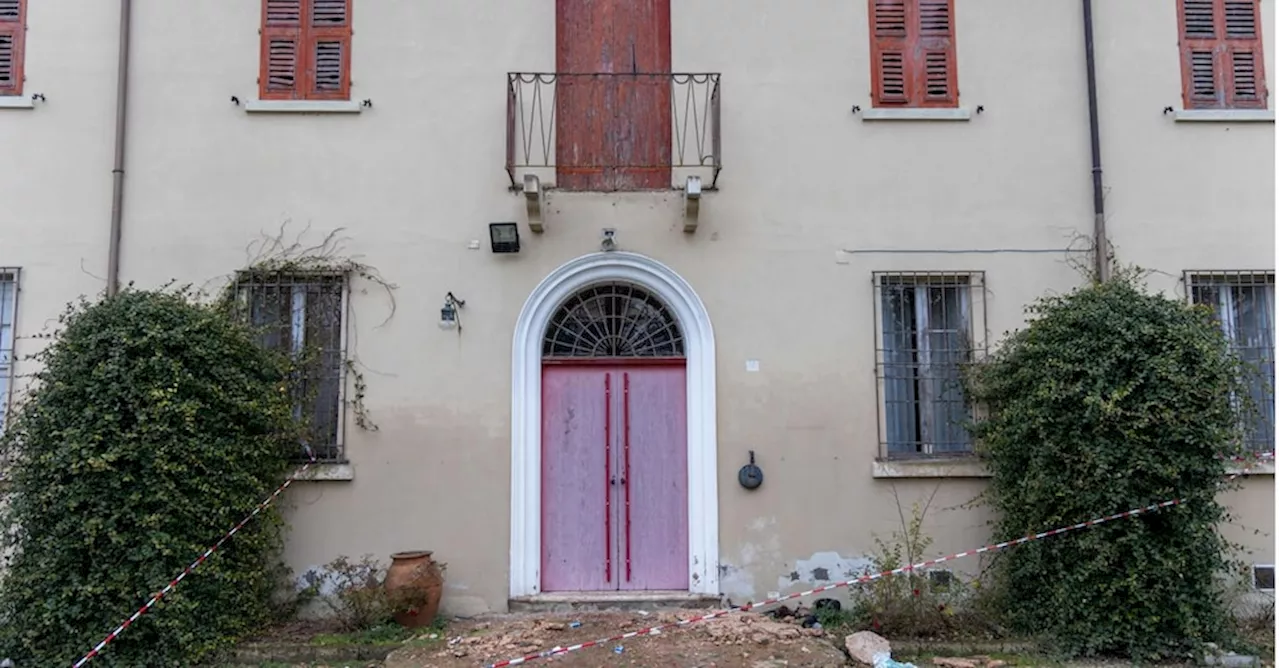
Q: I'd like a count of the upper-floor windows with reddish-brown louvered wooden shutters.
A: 4